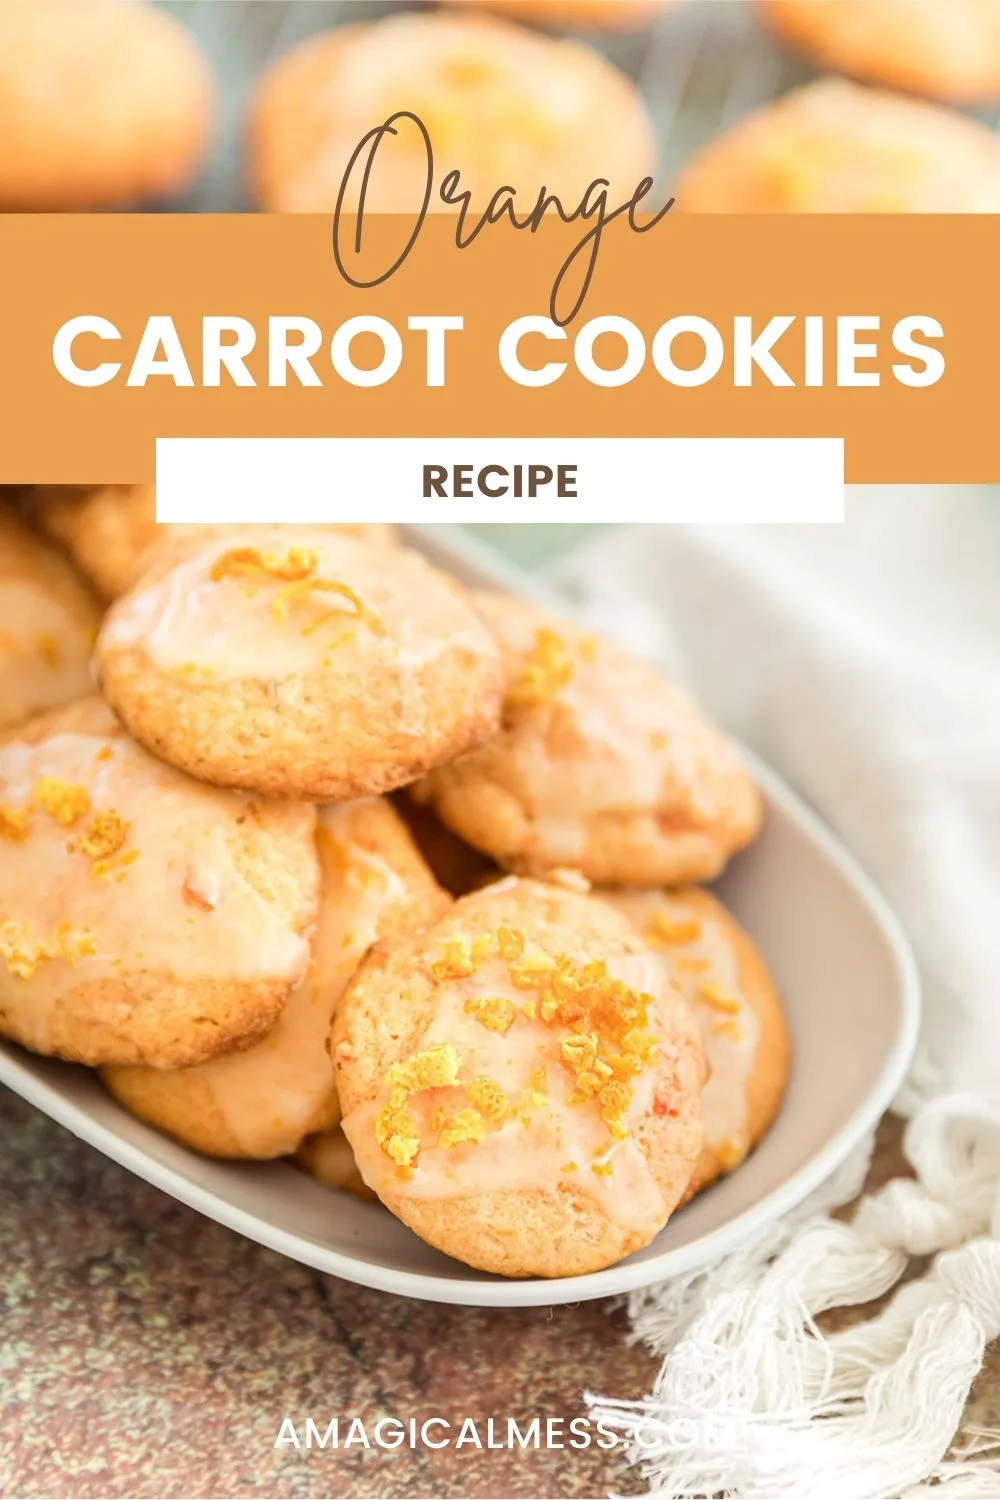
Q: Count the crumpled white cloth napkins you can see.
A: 1